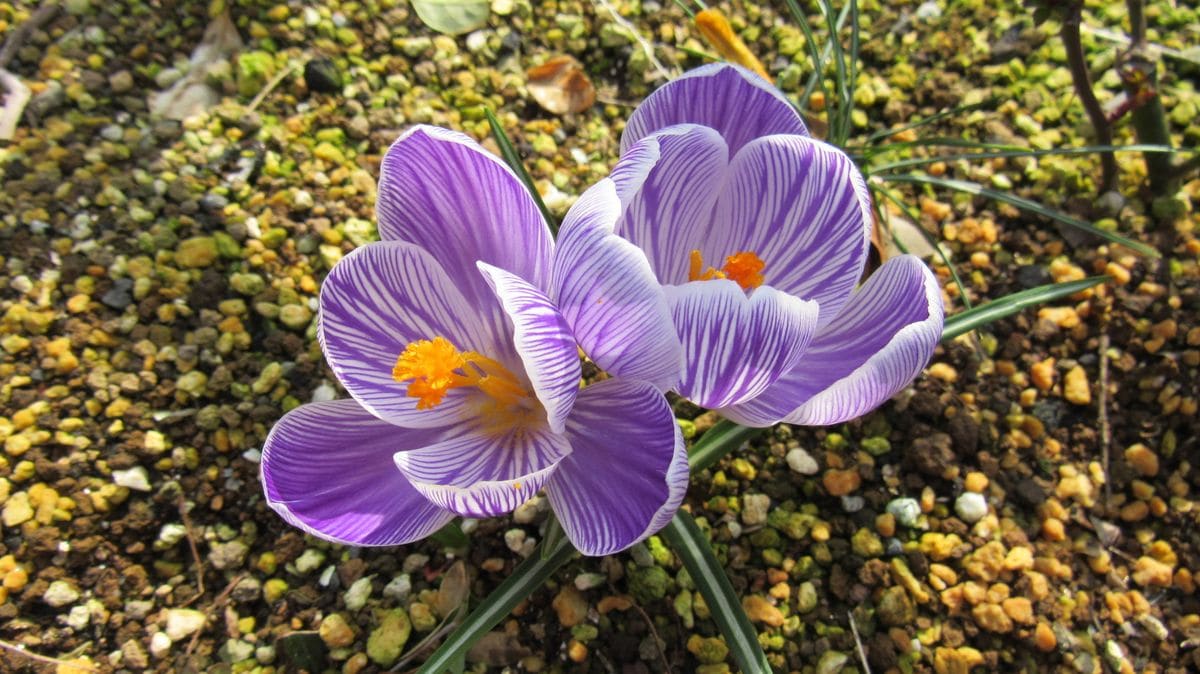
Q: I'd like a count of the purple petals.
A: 12